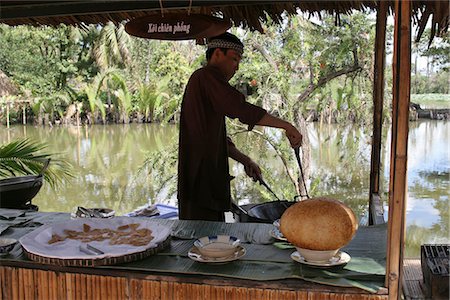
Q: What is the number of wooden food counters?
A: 1